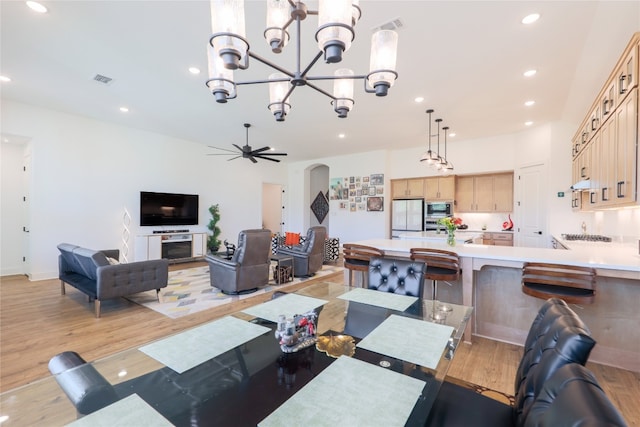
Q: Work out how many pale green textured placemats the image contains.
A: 6